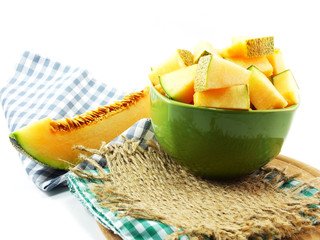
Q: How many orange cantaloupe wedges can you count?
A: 1